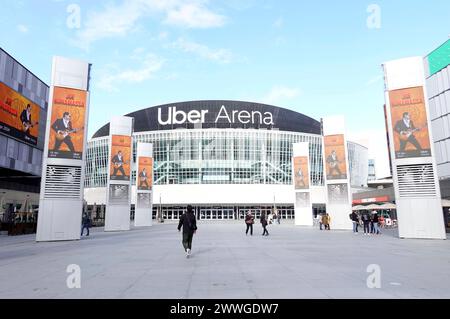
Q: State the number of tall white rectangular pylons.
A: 6